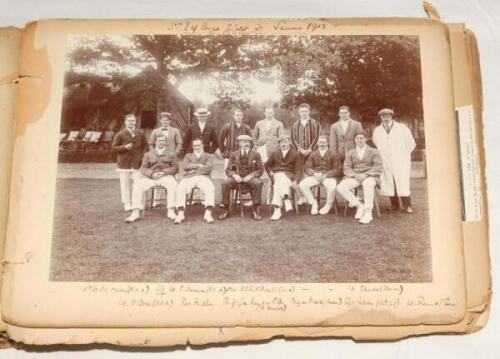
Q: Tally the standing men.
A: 8